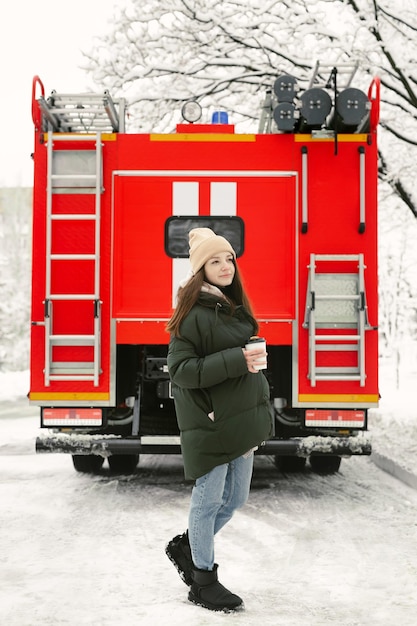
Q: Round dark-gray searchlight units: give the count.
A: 4